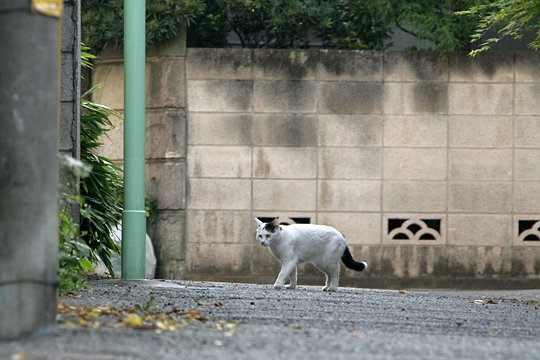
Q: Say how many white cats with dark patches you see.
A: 1